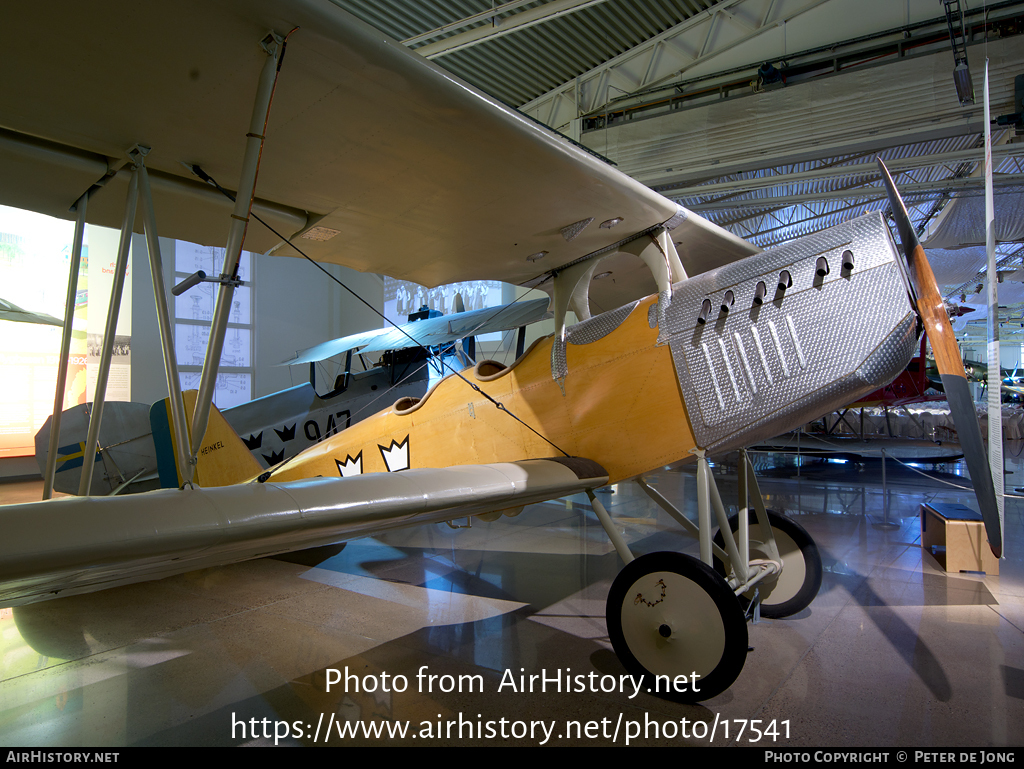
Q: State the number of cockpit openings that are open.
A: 2